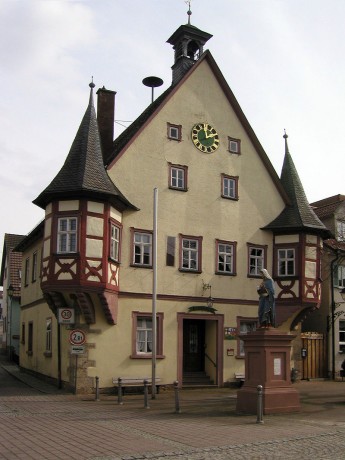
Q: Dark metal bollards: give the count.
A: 5